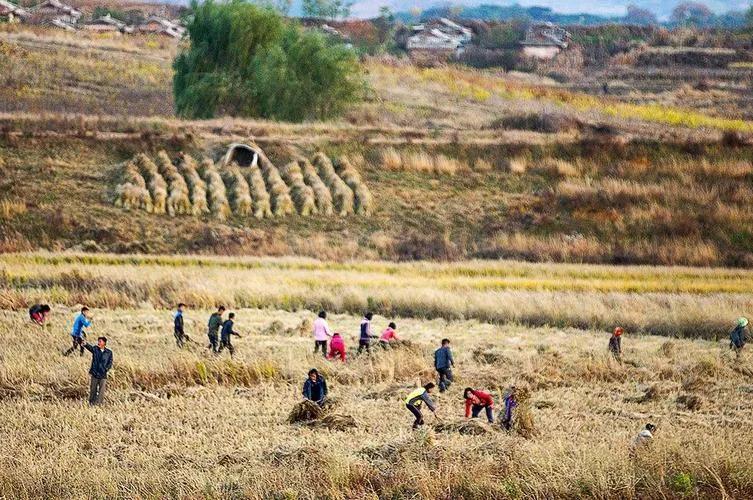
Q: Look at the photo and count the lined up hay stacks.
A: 12